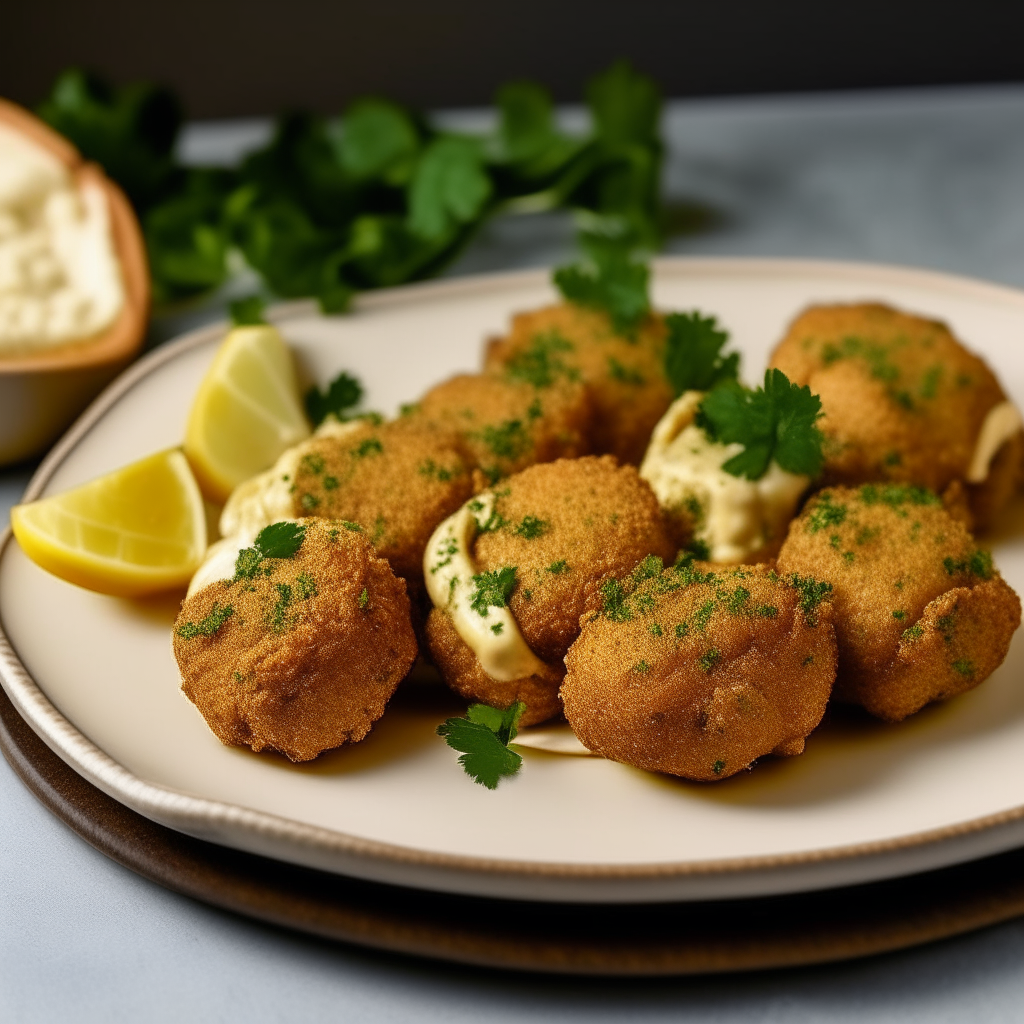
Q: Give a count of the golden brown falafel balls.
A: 8